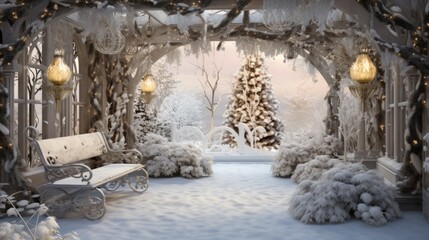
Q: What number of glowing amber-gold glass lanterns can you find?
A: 3